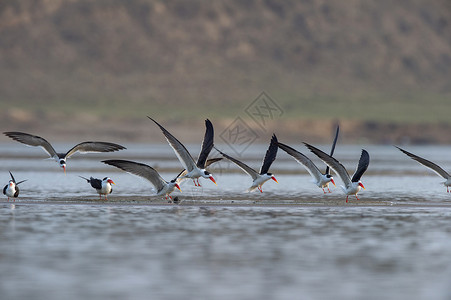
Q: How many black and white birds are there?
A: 9